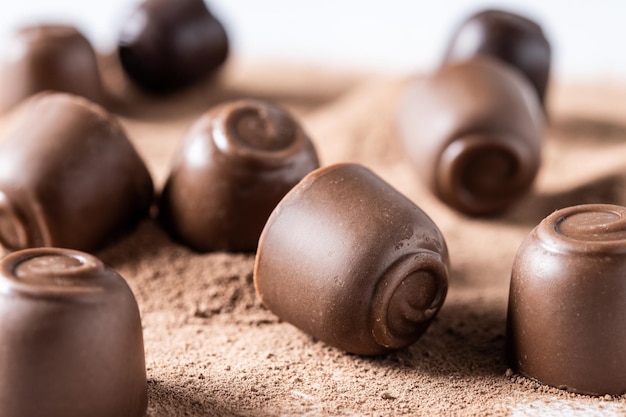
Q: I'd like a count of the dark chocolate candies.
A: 2